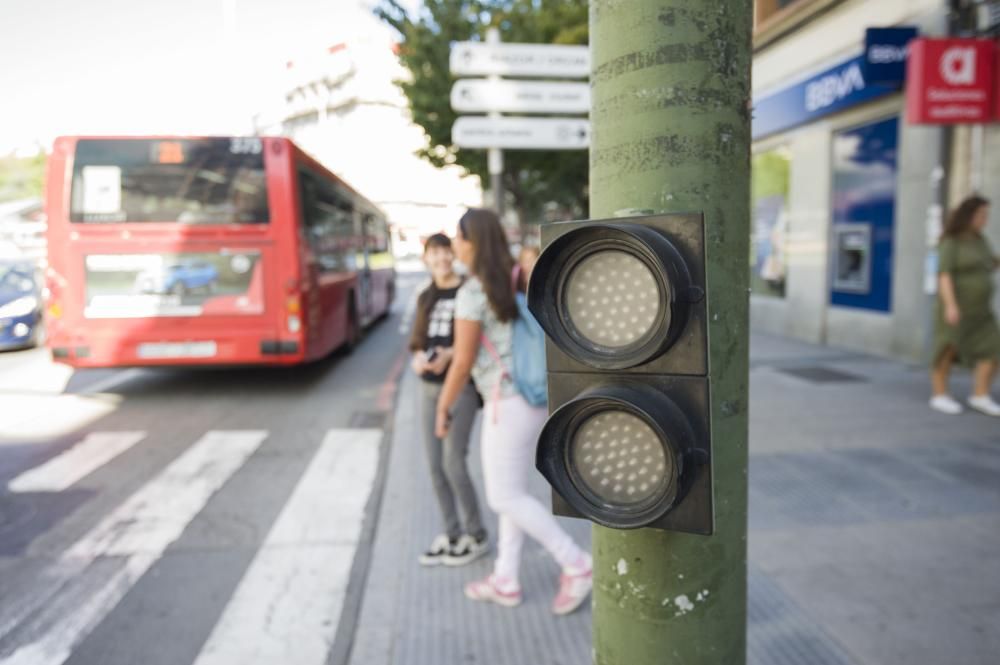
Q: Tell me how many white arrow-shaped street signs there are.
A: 3